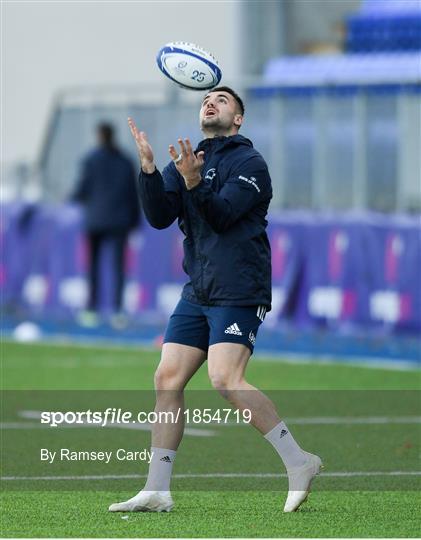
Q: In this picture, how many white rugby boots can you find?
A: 2